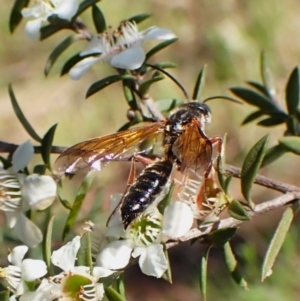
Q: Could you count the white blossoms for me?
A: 6